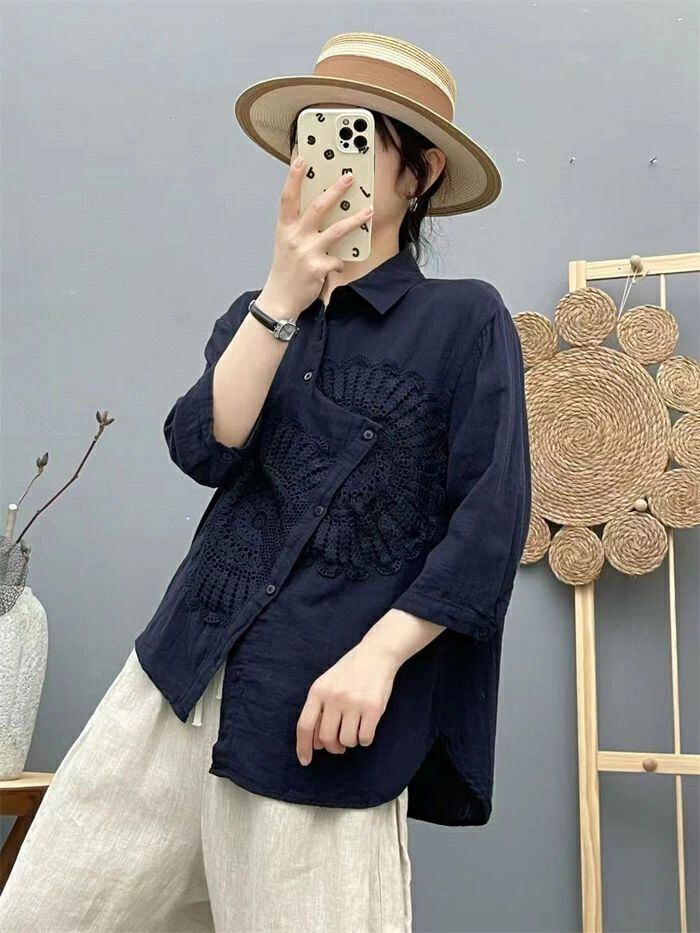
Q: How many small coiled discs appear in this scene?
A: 9